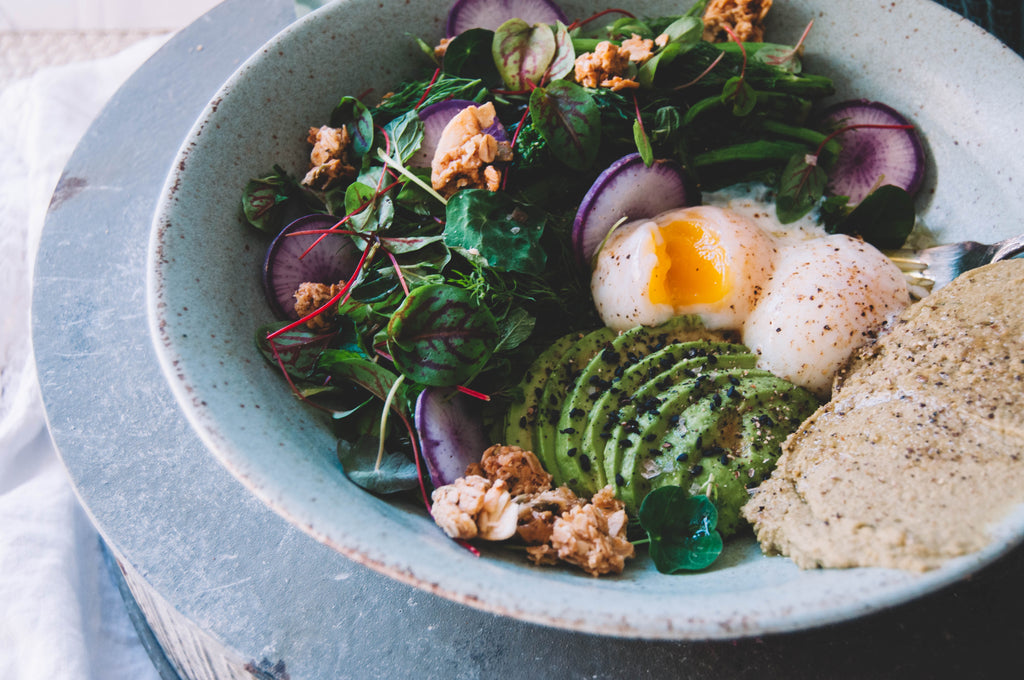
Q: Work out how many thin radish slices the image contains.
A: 6